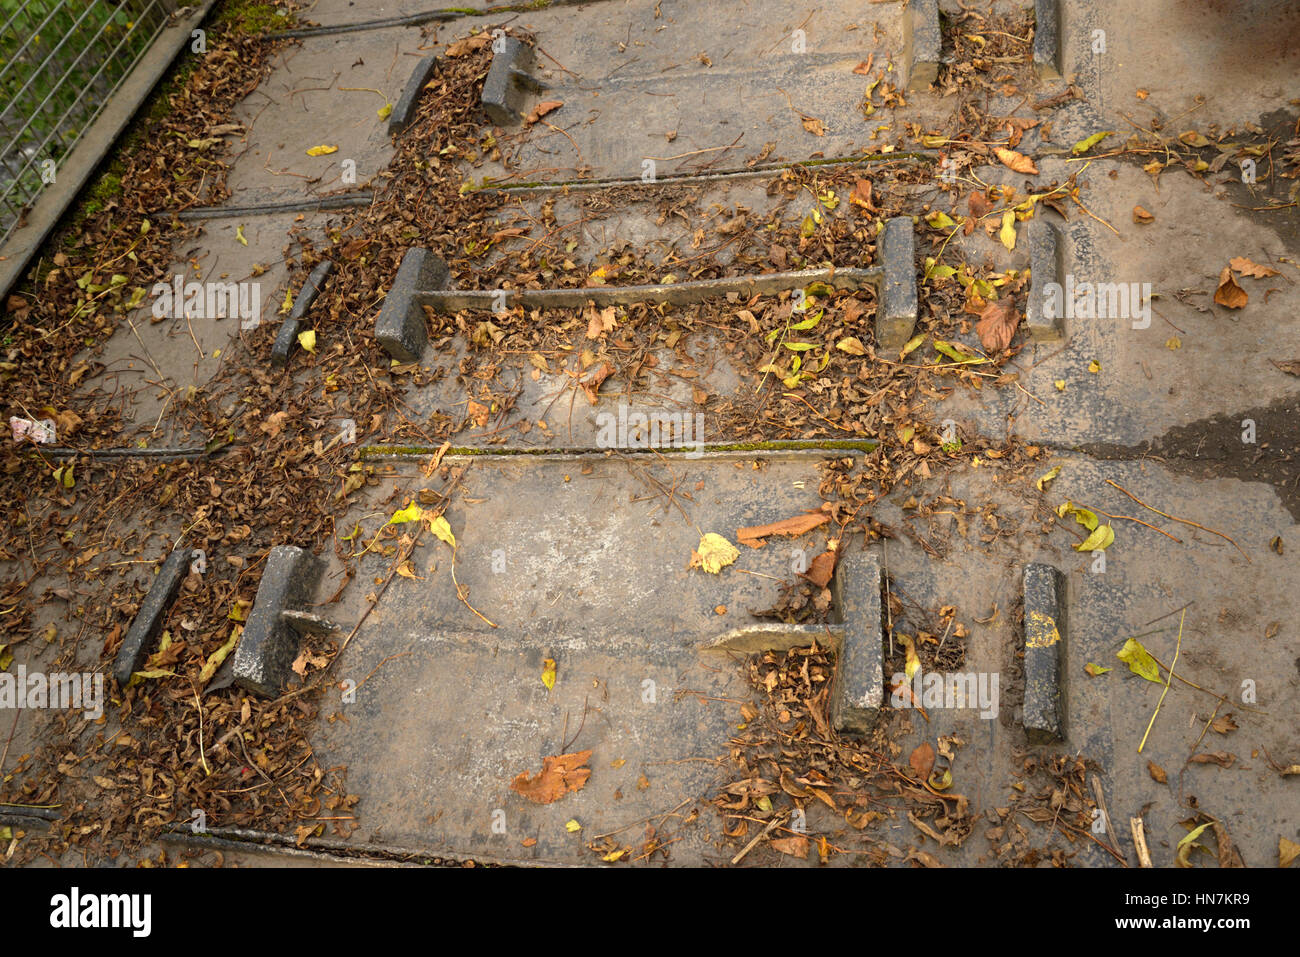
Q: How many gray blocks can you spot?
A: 12